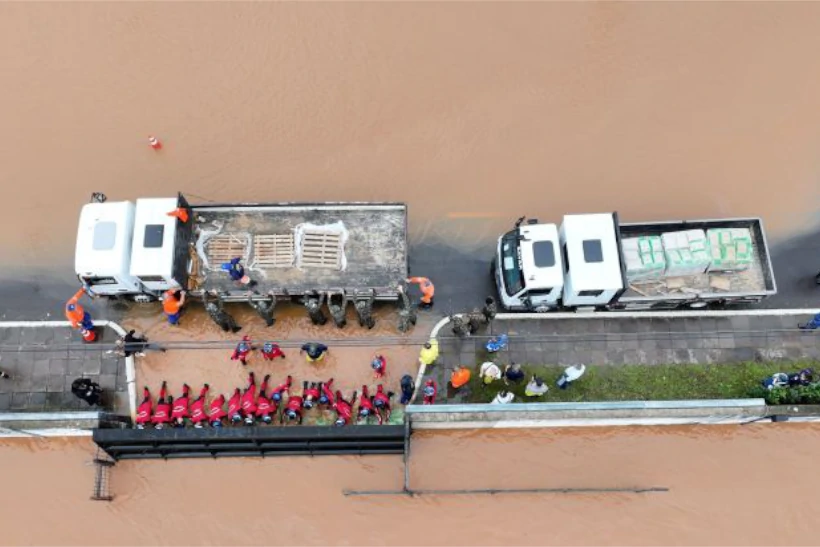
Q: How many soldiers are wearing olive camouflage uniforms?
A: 9